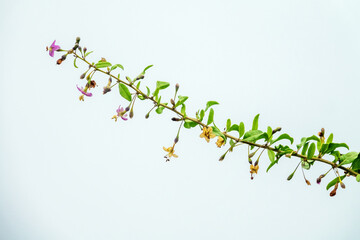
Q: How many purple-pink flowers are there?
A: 3